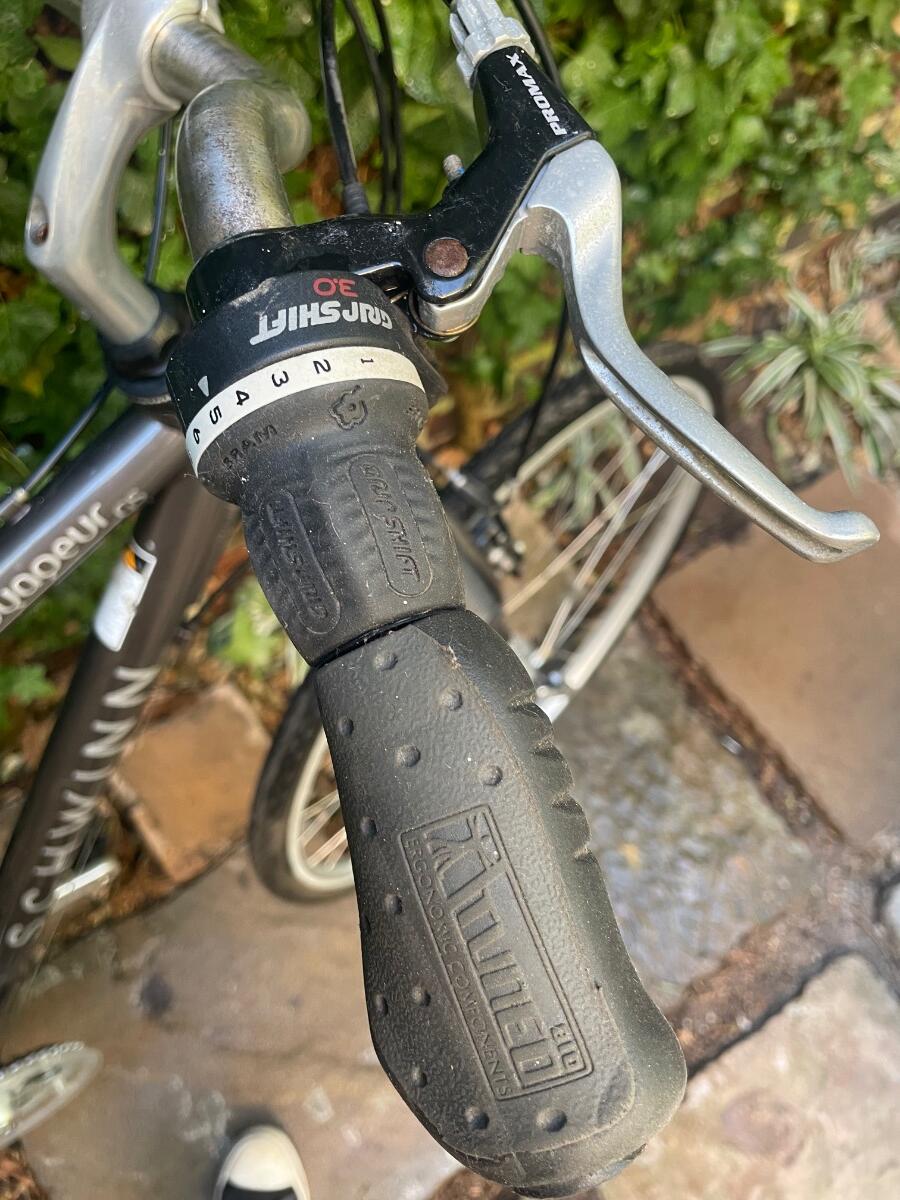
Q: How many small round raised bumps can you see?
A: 13